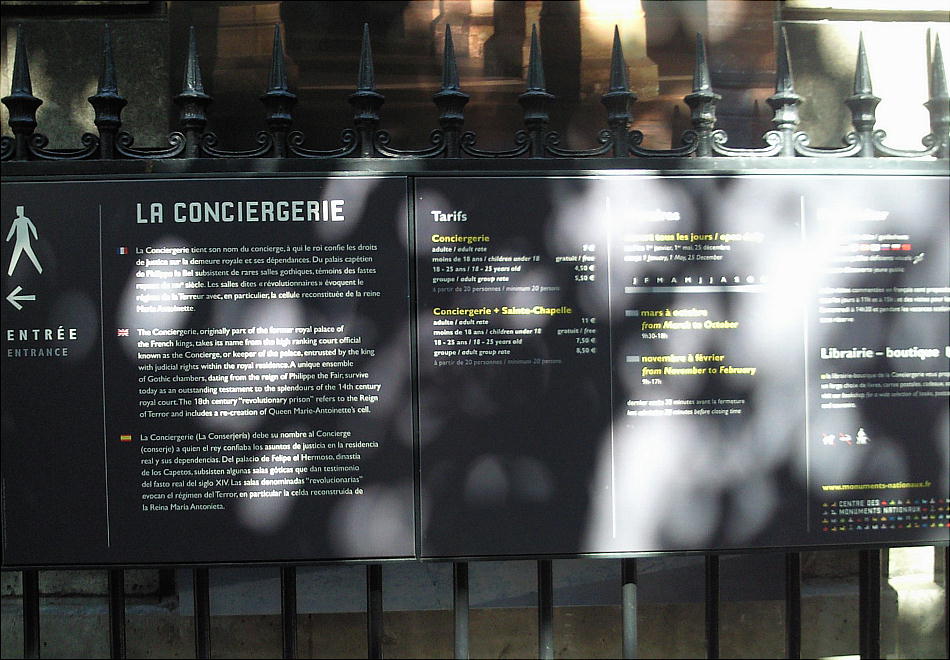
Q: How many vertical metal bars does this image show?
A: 11